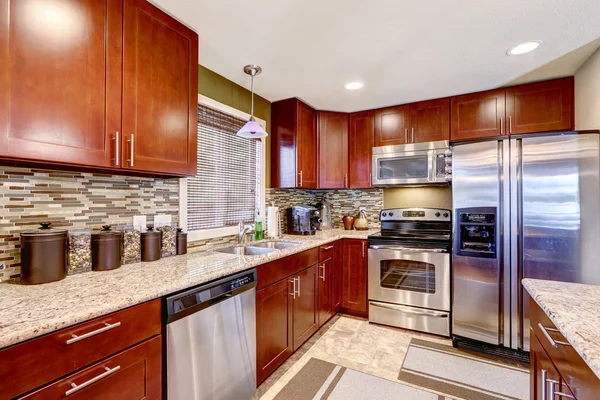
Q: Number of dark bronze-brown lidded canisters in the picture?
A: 4